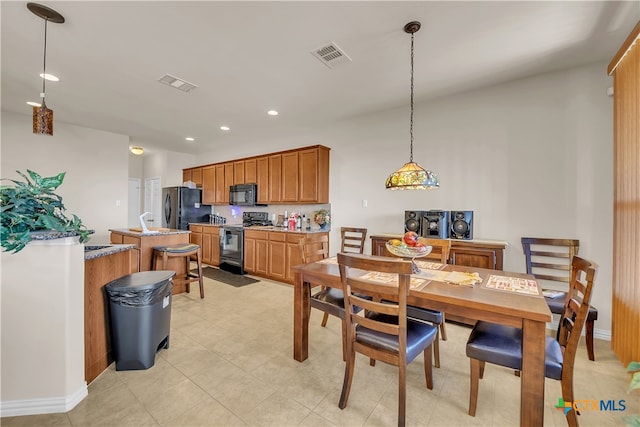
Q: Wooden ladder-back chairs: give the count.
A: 6